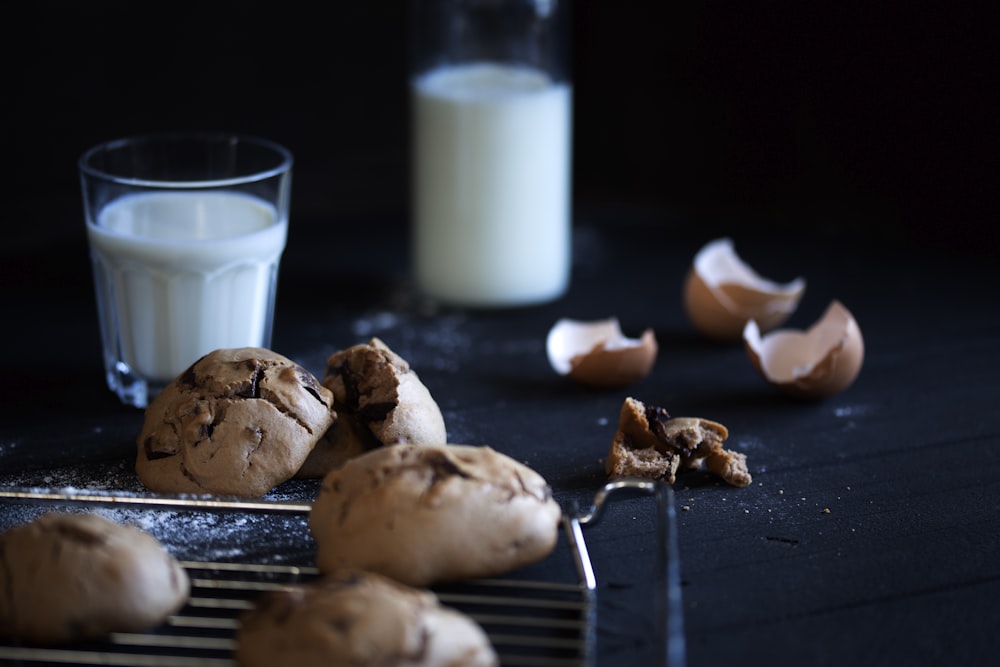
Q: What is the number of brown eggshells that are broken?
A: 3